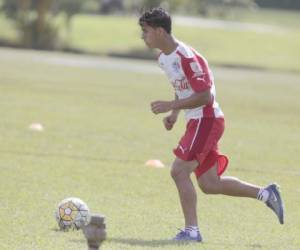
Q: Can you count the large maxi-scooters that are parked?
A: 0